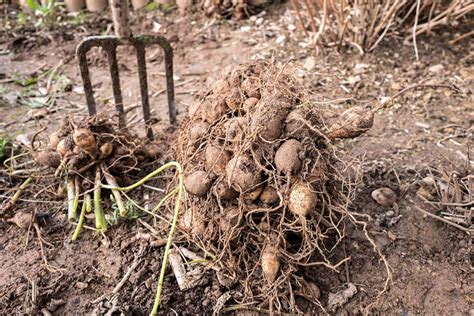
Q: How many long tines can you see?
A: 4